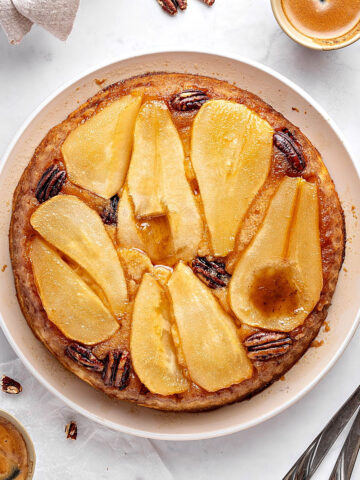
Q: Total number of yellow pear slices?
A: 8